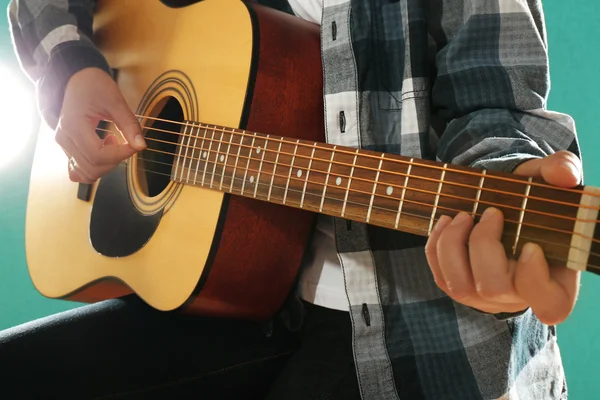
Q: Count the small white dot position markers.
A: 7